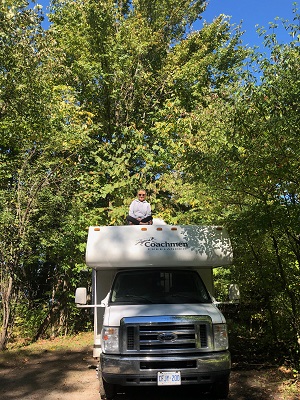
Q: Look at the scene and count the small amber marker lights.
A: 5